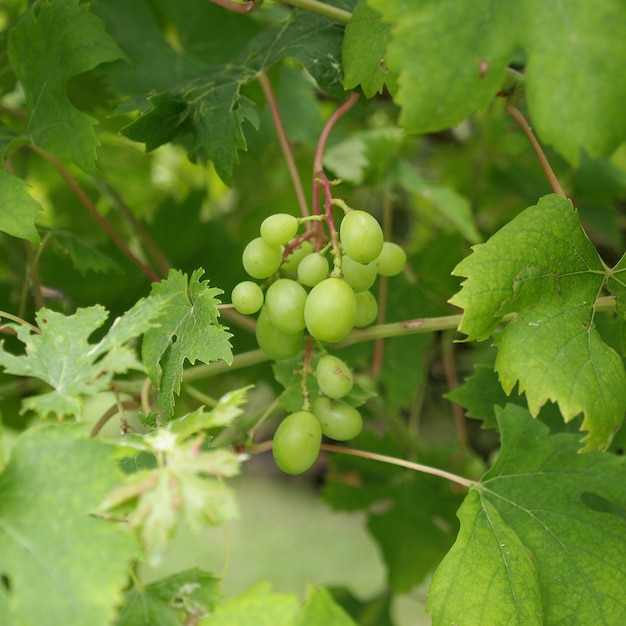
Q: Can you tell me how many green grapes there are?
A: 15